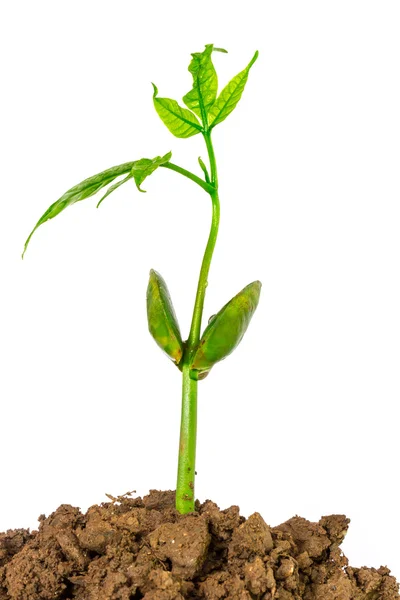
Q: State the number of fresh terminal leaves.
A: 3